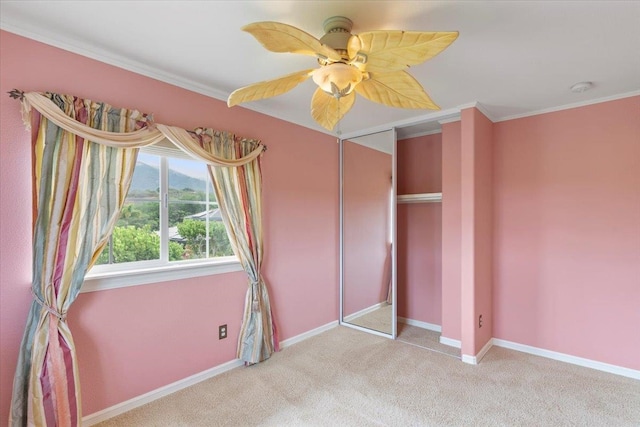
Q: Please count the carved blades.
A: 5